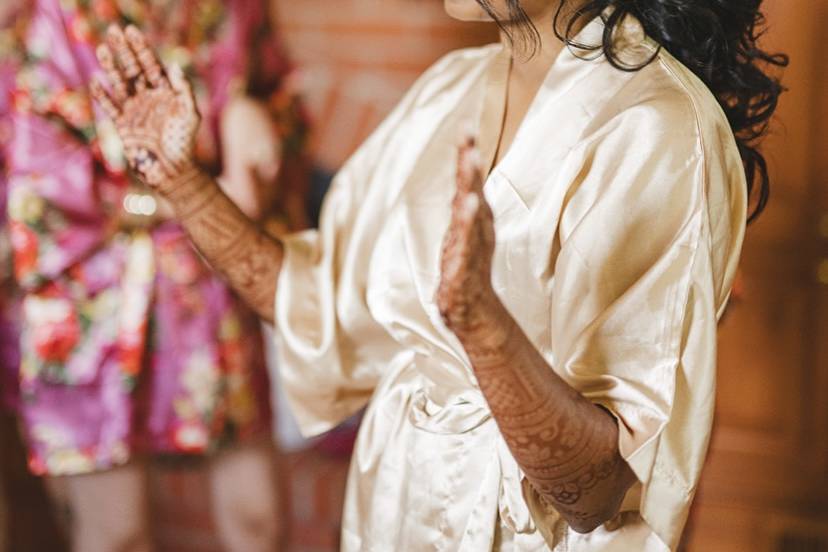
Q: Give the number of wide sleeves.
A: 2